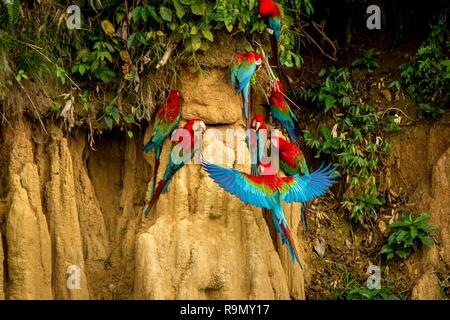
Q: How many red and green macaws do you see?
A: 8